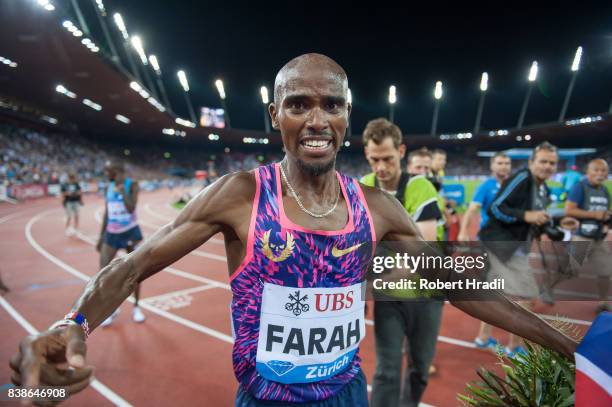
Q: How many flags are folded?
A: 1